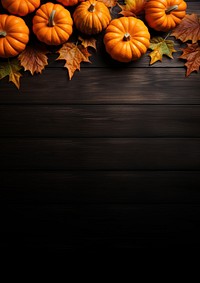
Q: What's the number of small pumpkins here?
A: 7